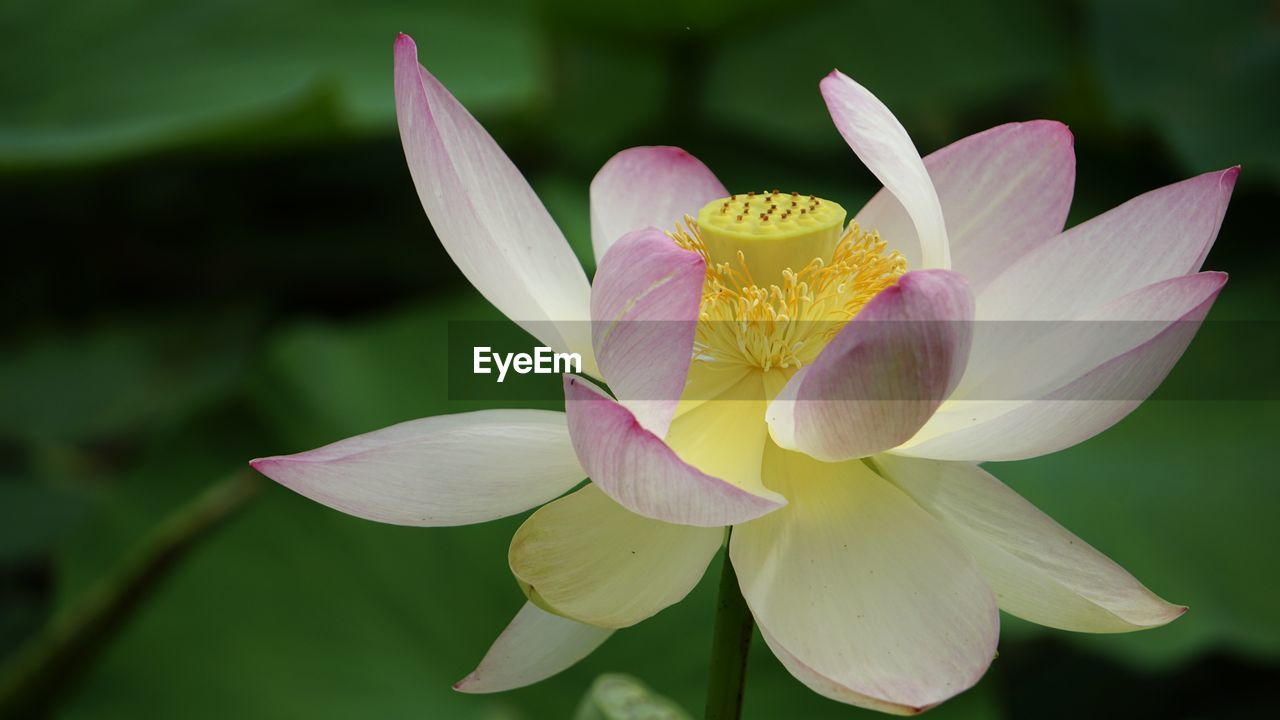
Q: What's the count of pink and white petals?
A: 14